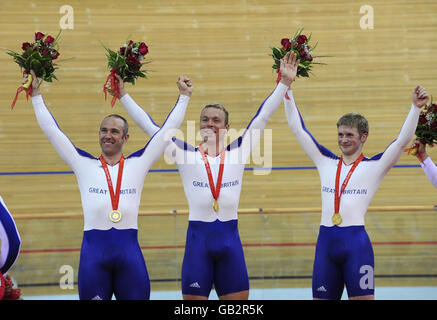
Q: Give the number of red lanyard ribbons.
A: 3